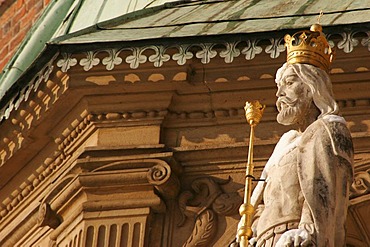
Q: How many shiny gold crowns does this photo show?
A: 1